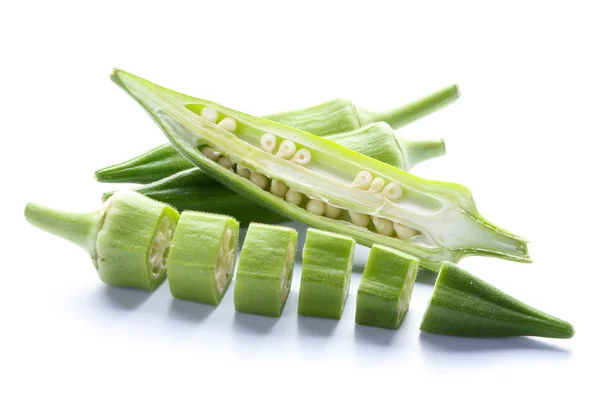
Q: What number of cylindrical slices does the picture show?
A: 4